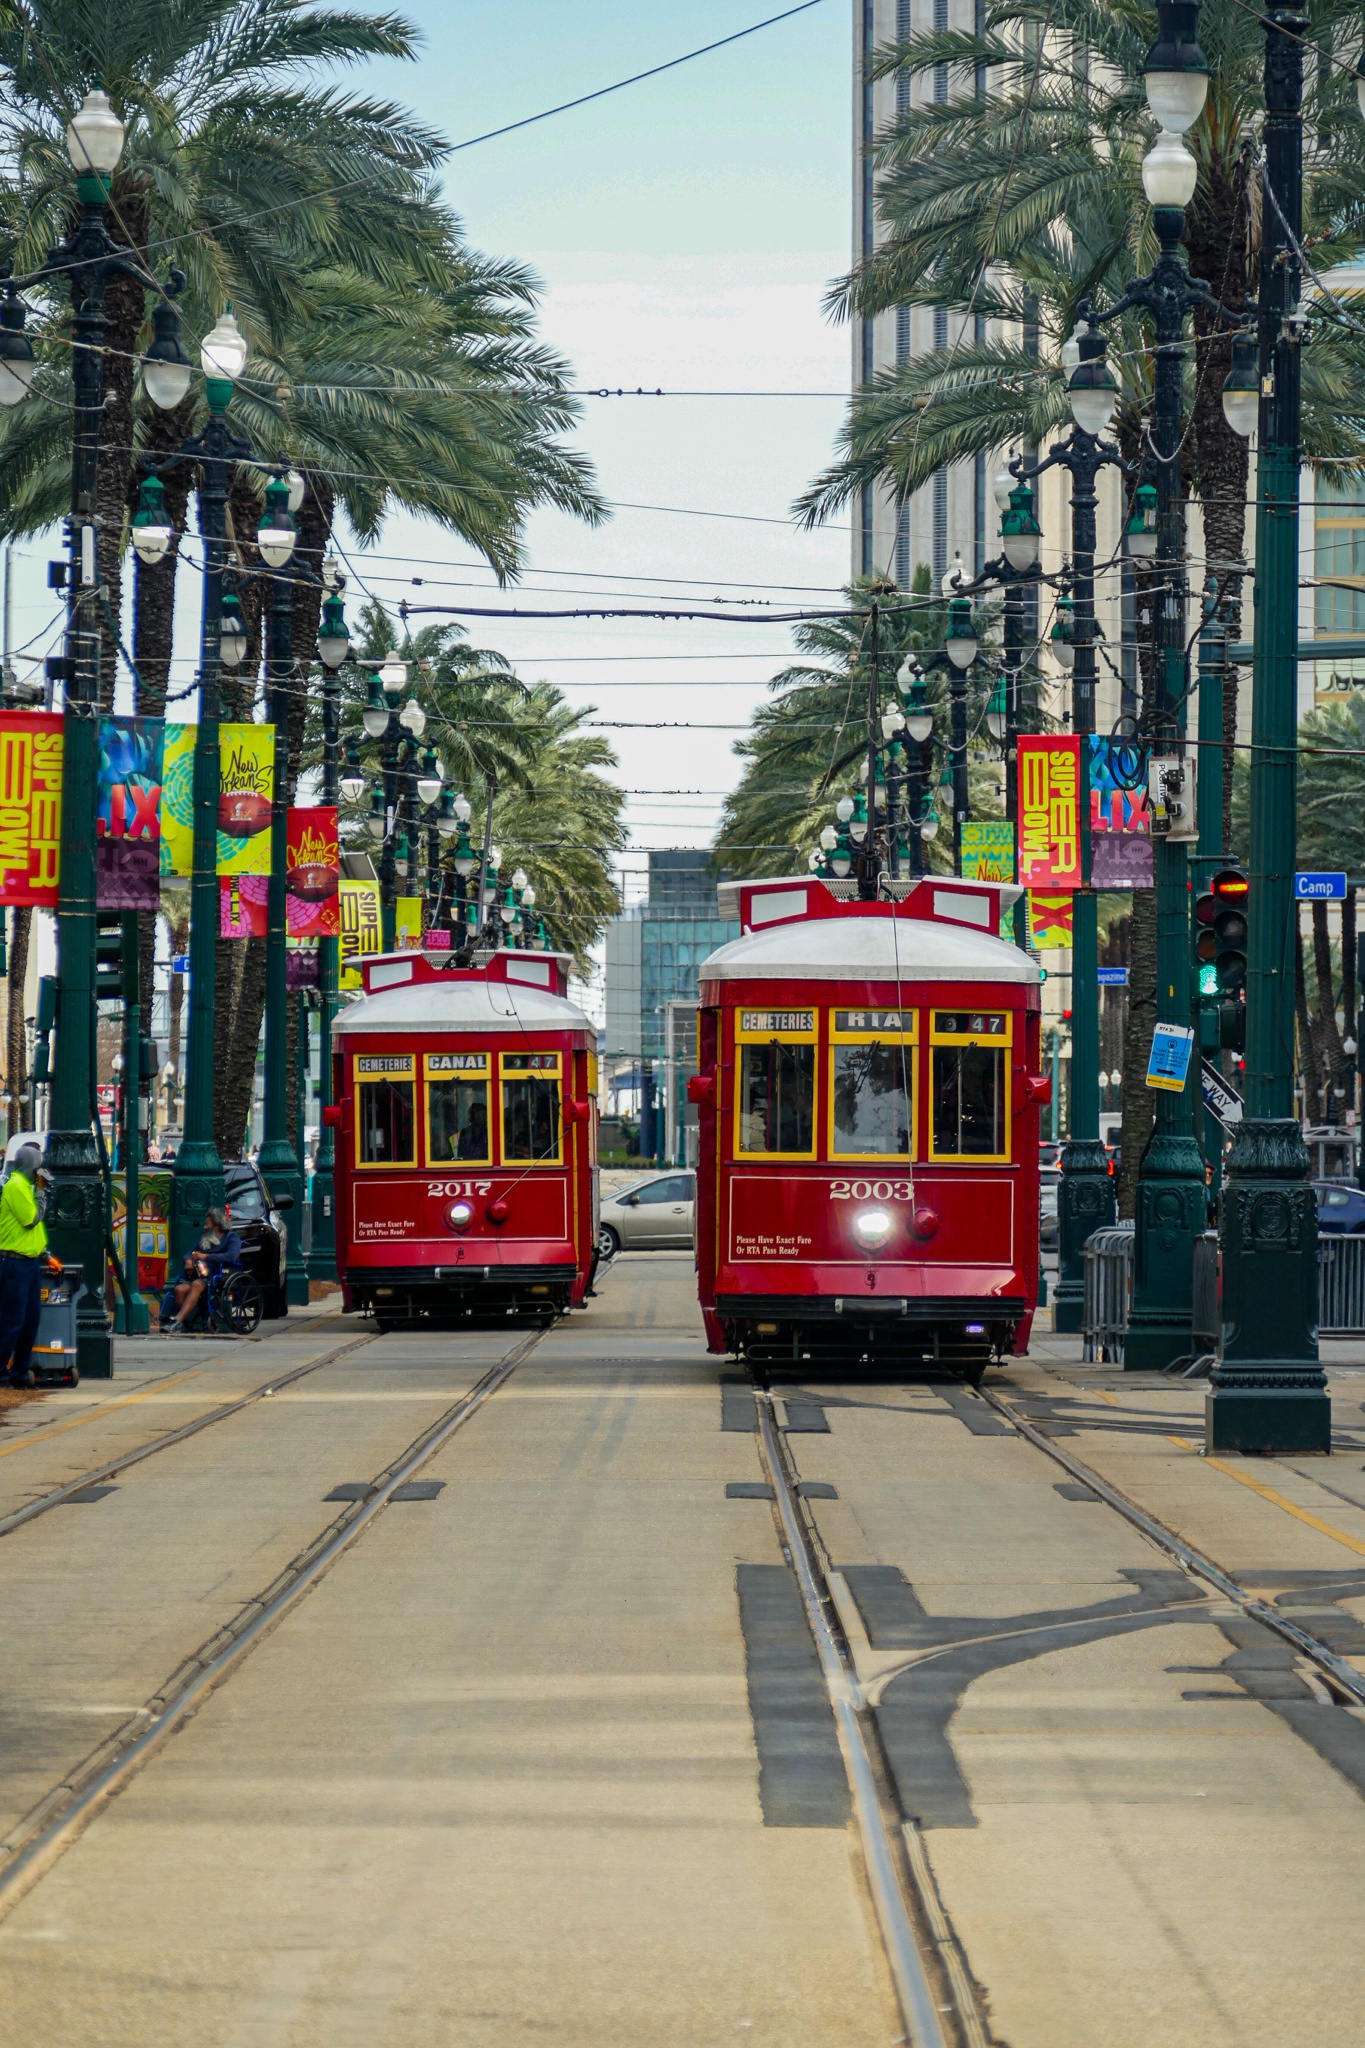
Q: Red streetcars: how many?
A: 2